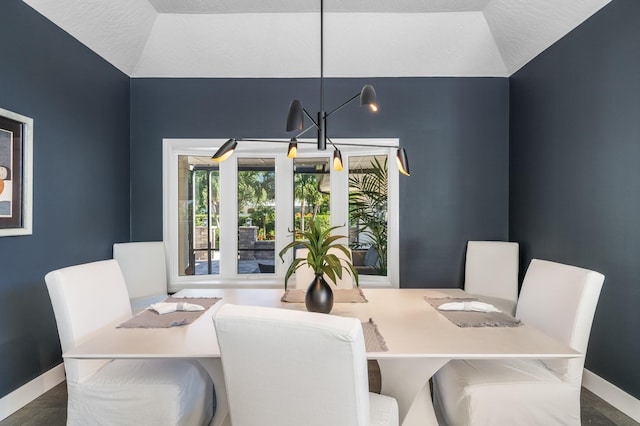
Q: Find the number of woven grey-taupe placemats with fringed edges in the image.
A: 4